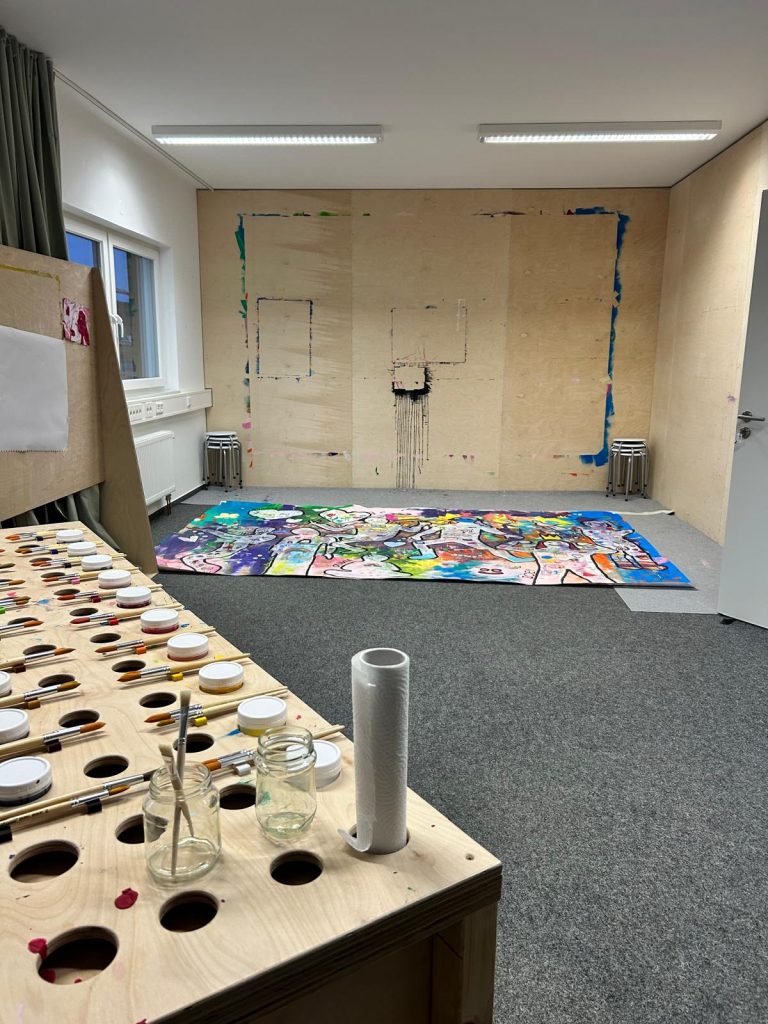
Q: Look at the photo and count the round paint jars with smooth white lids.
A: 13